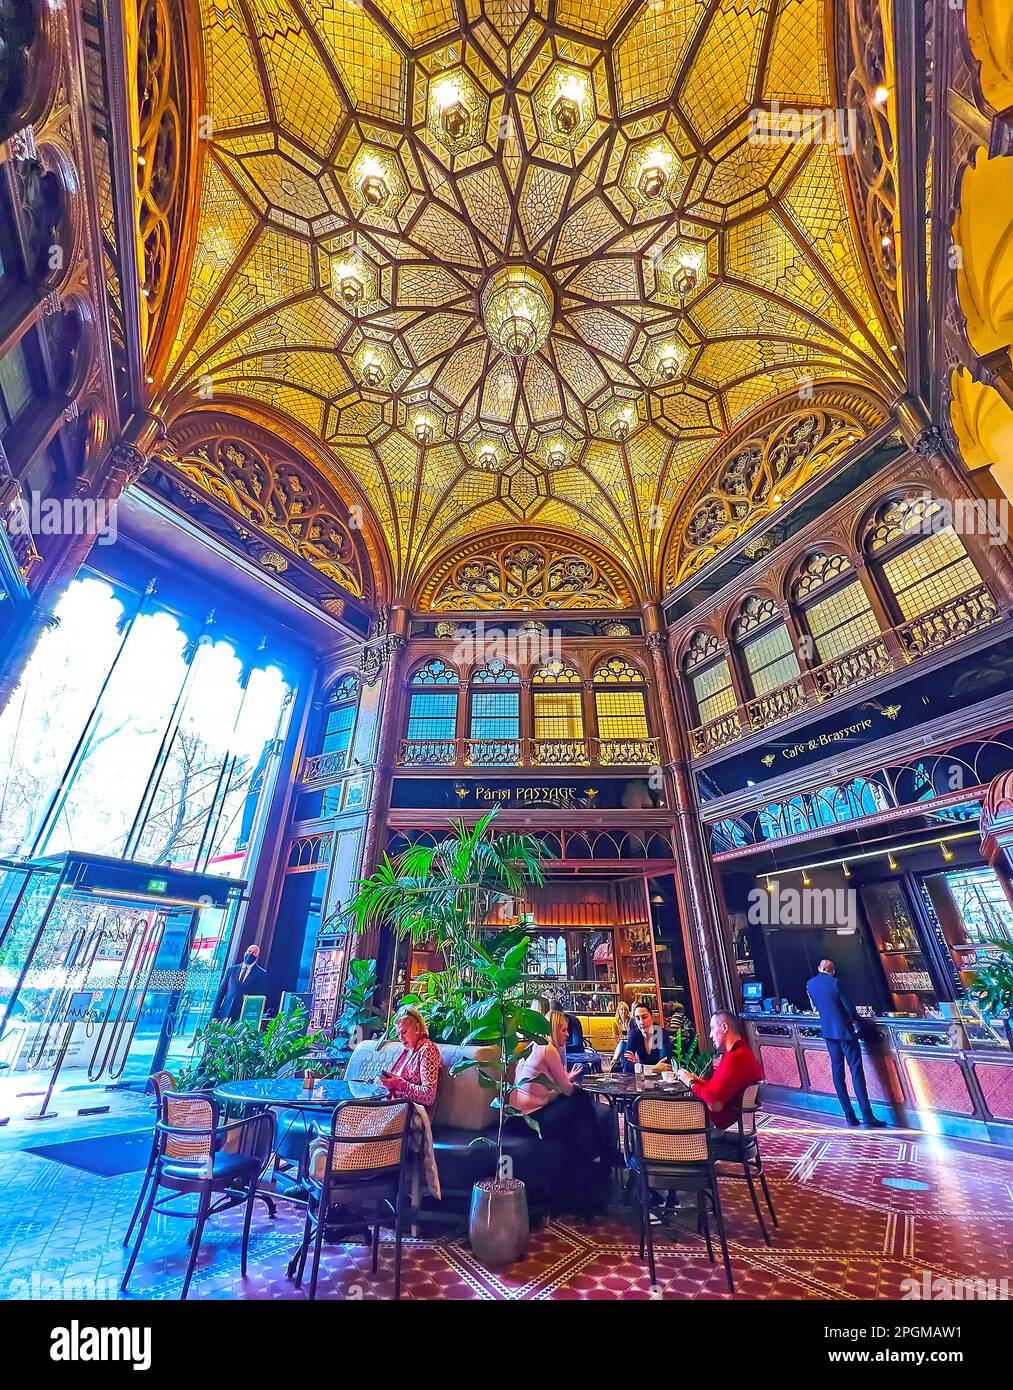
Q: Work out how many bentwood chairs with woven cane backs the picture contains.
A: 5